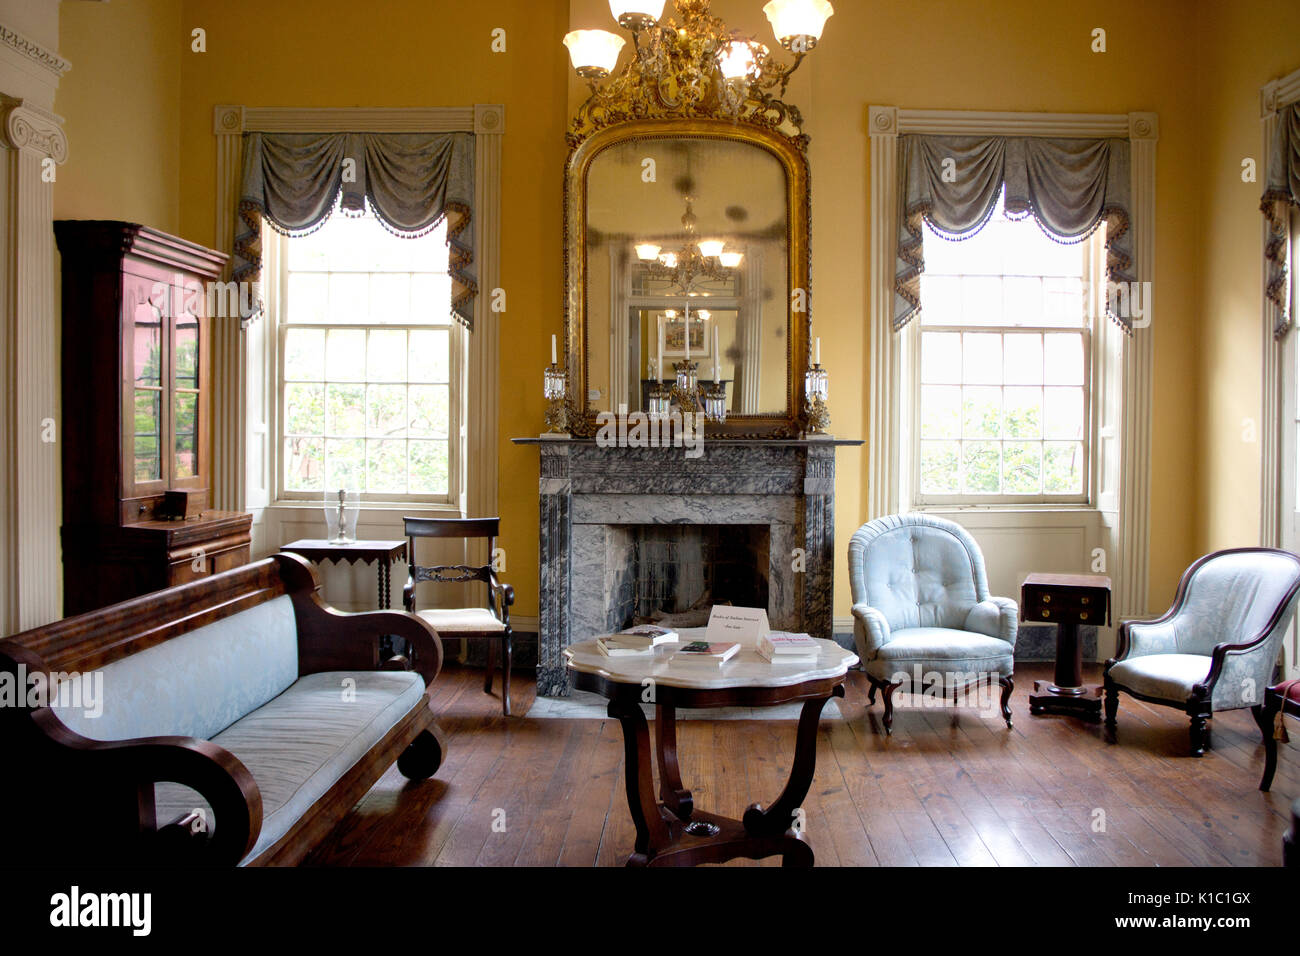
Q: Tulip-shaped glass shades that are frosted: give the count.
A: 4